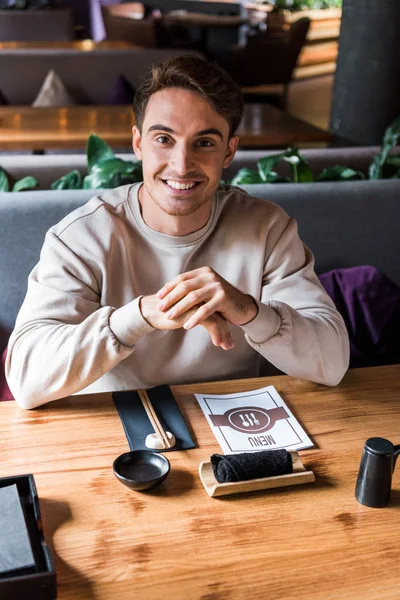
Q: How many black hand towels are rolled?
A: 1